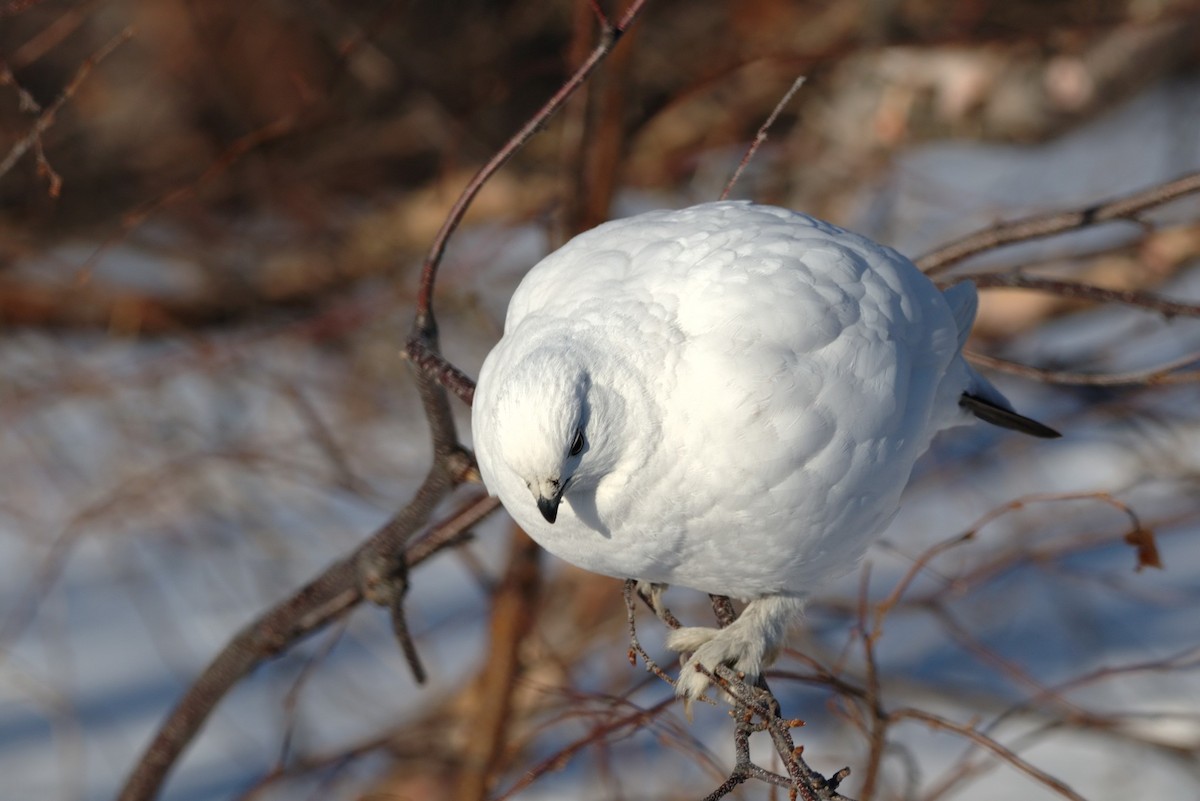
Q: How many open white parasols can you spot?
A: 0